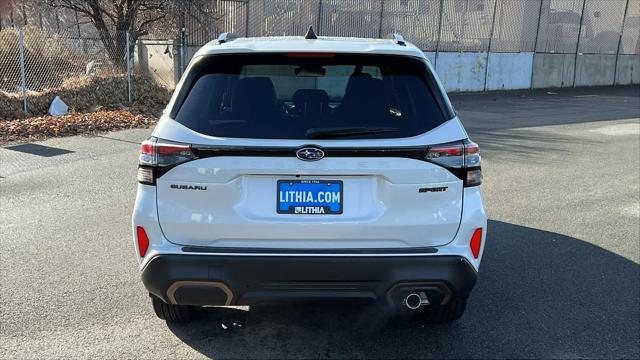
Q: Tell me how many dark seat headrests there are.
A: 3